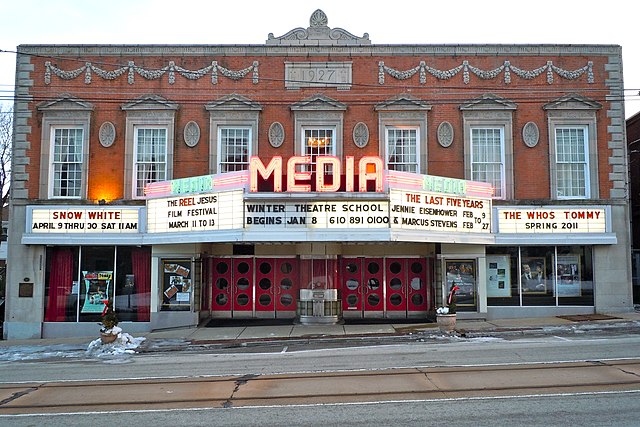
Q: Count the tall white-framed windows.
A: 7